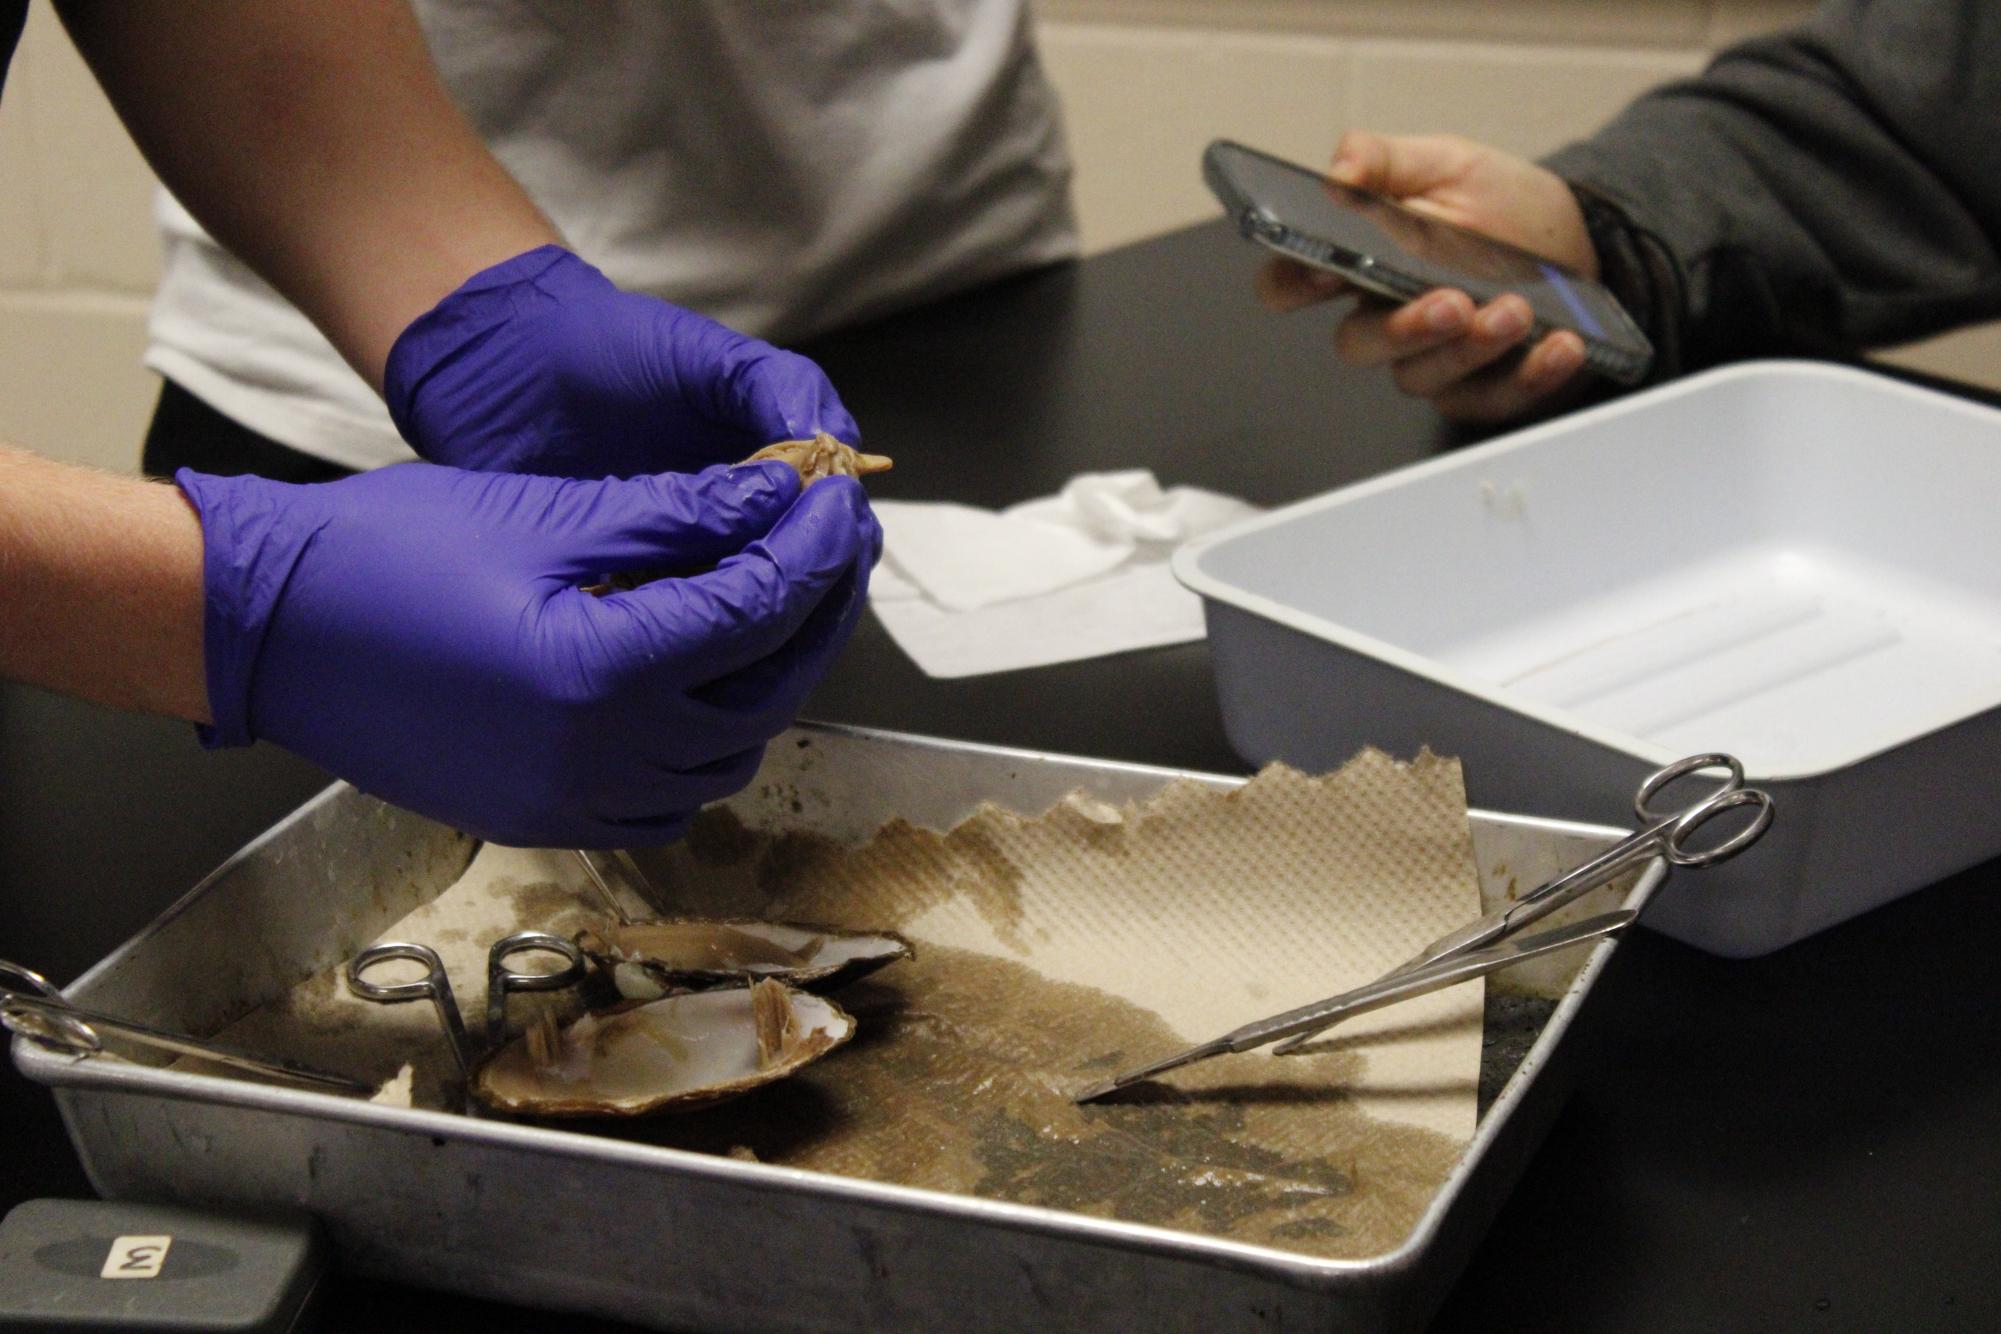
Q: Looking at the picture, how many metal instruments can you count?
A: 5